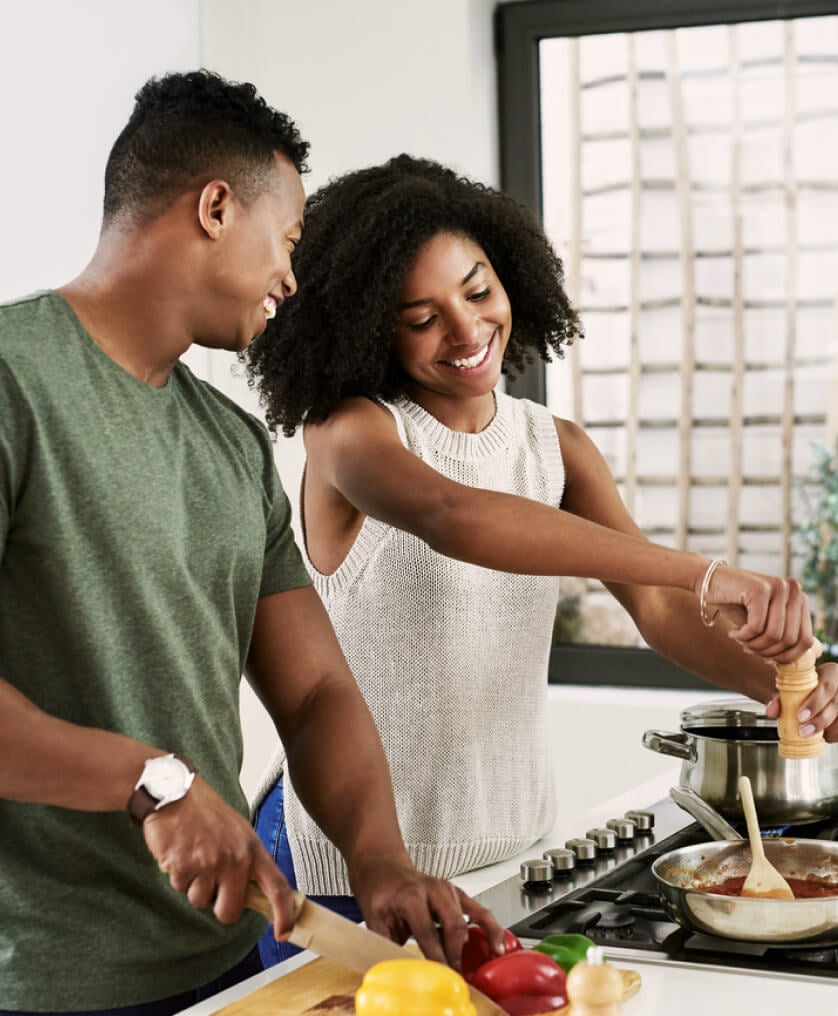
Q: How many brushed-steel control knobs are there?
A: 6